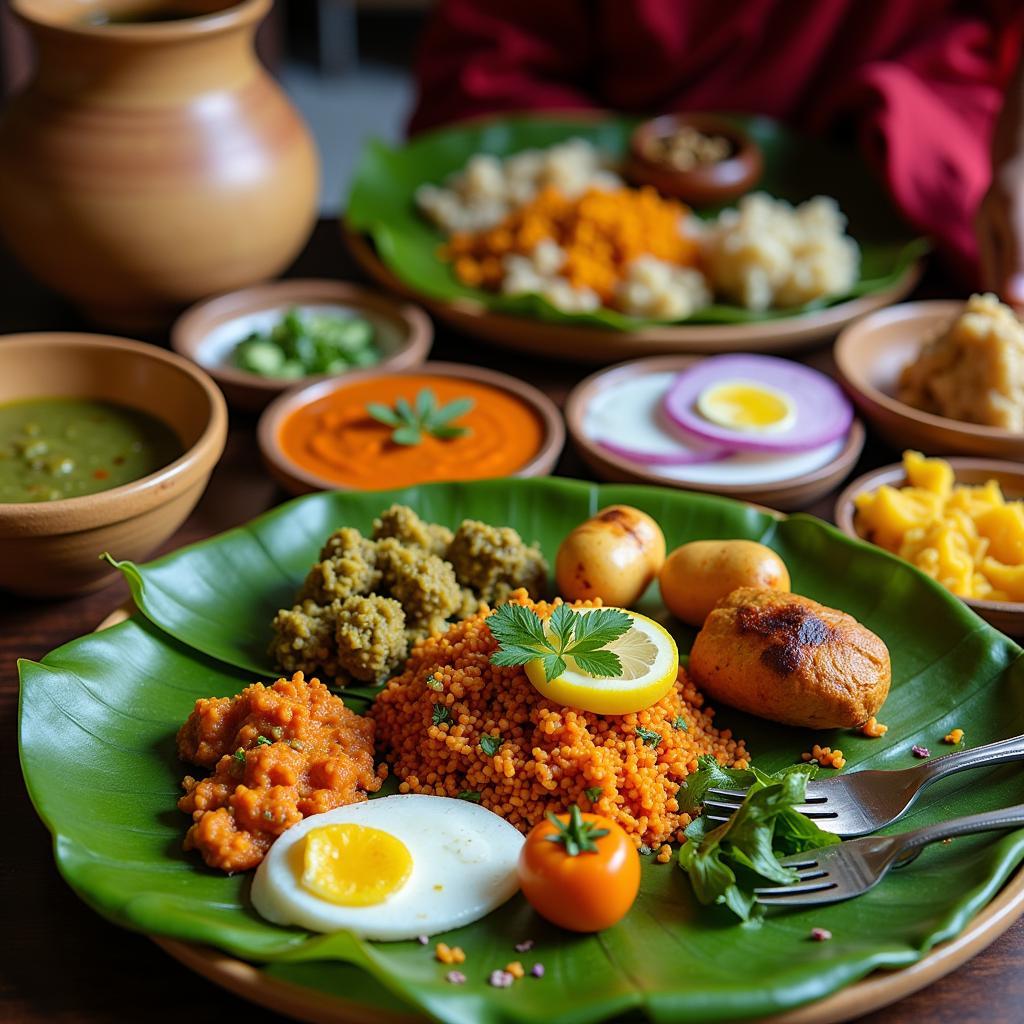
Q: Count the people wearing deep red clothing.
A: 1